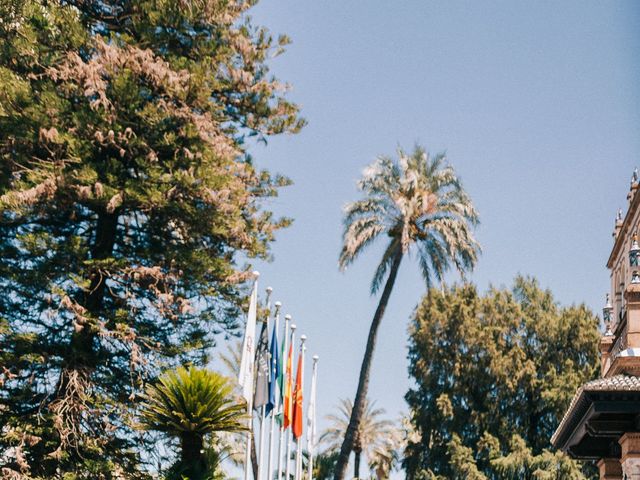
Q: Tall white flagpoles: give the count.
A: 7